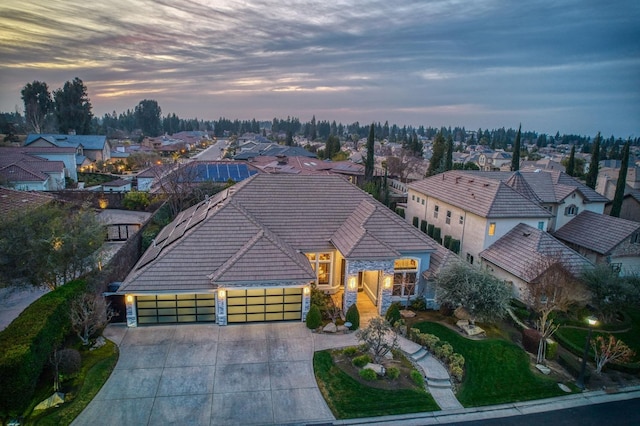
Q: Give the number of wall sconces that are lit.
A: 5